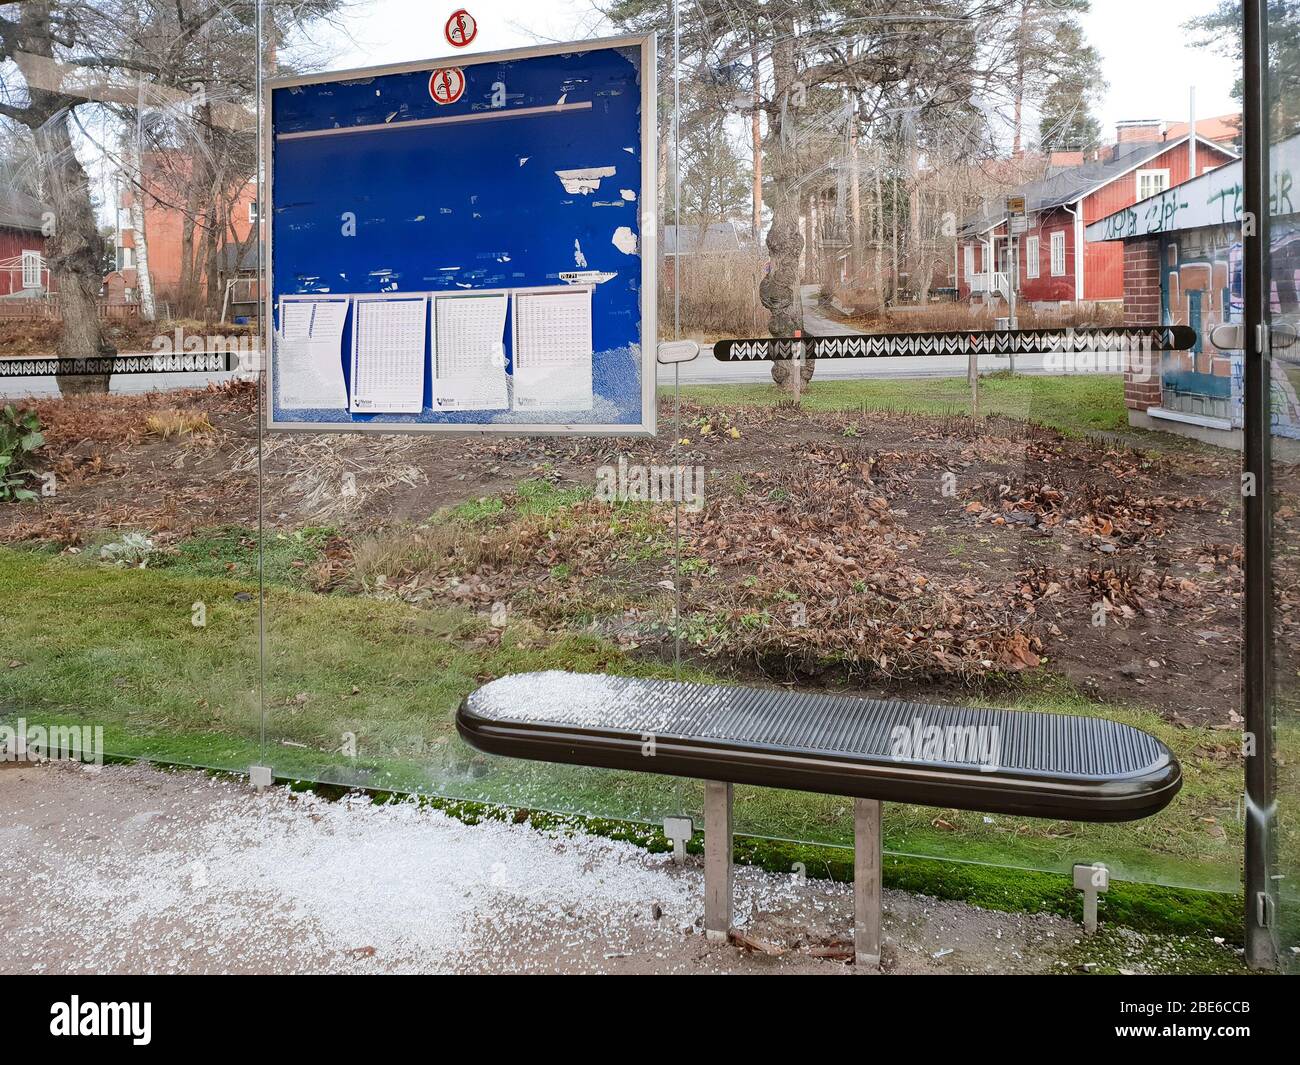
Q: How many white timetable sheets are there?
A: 4